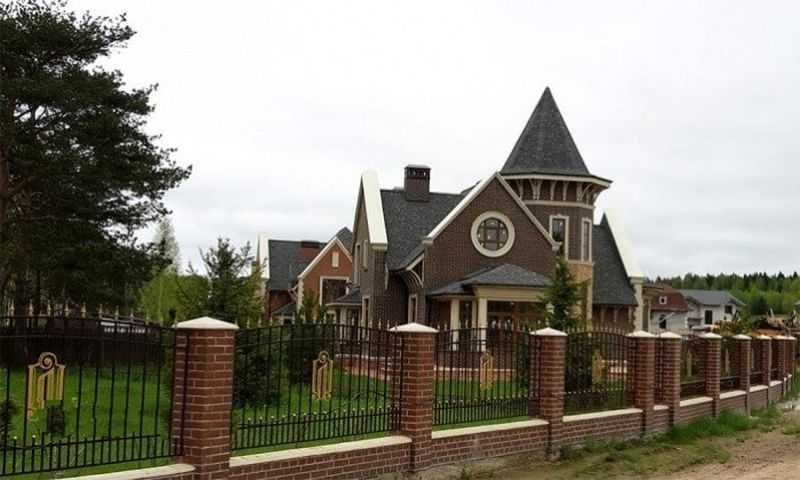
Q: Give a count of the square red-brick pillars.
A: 10